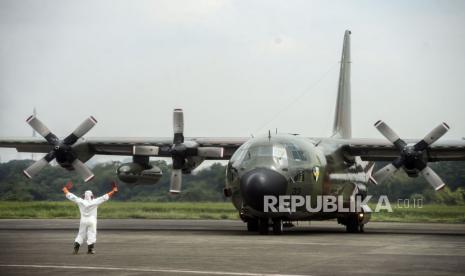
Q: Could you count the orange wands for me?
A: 2